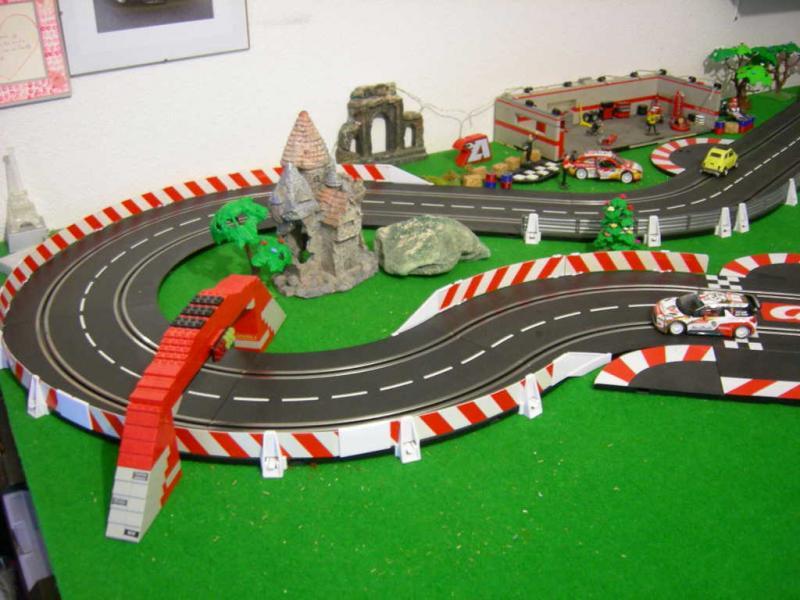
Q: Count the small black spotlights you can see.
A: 9